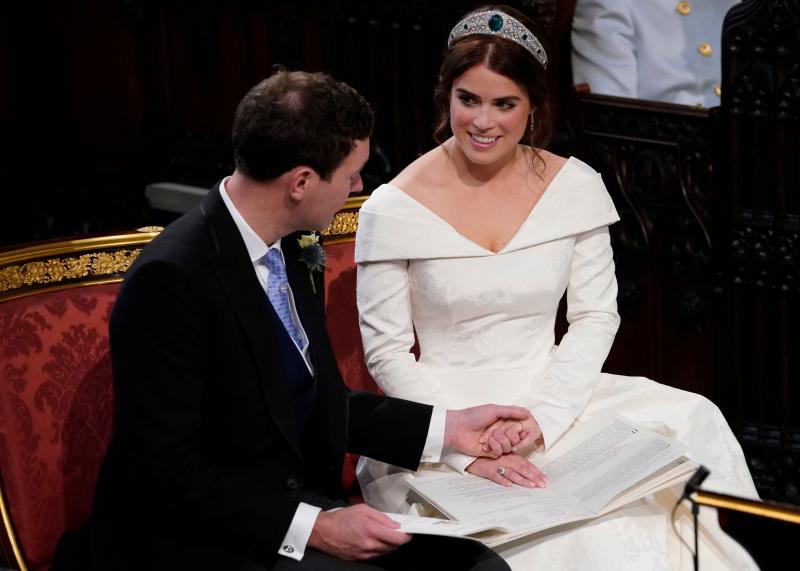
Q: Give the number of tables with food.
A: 0